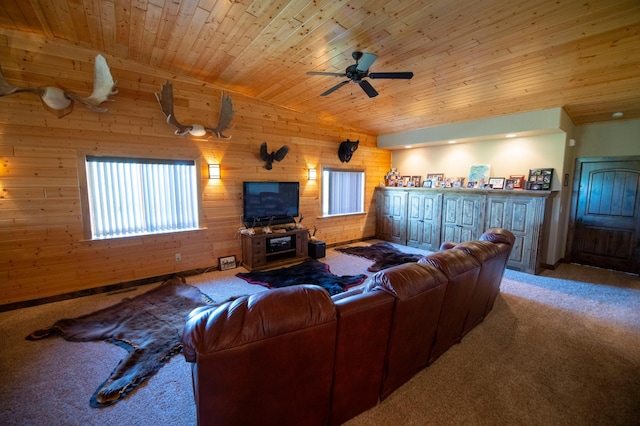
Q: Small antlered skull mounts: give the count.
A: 4